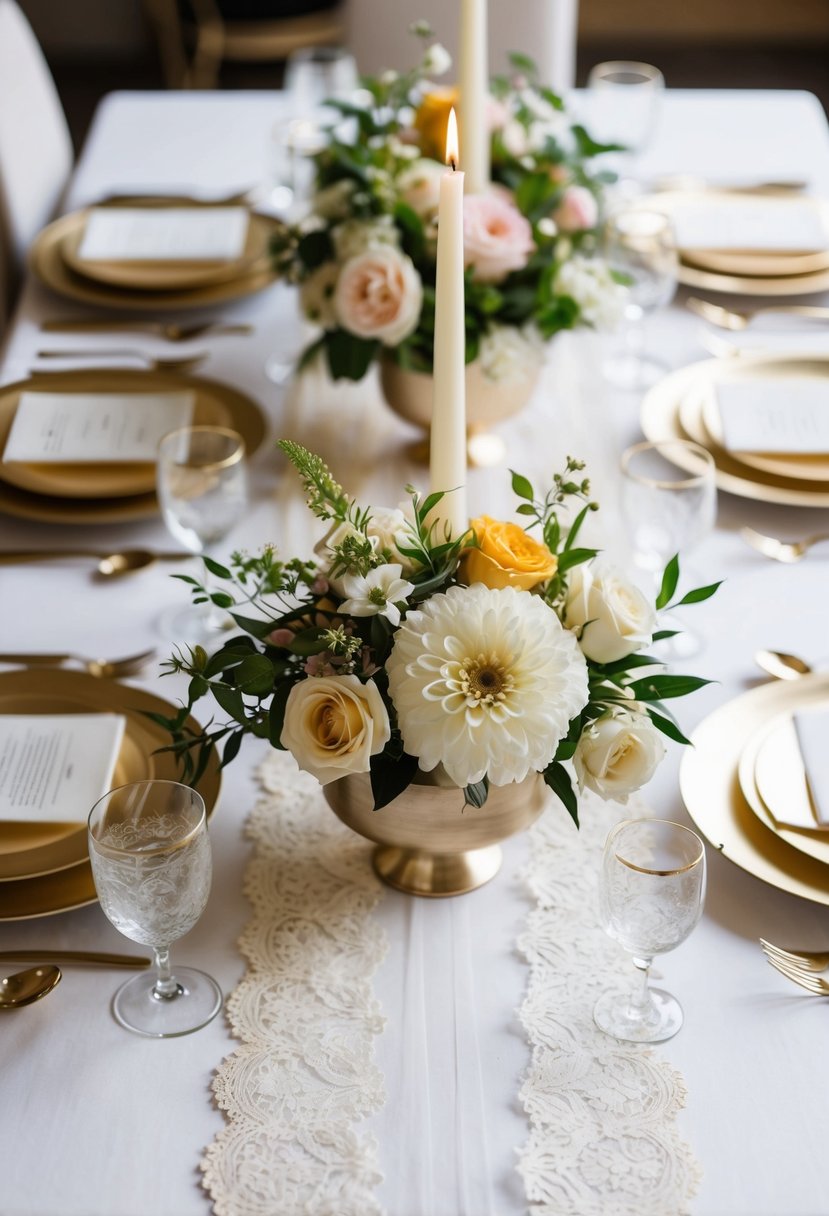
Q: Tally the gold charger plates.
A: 6